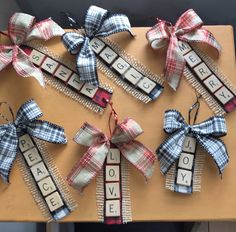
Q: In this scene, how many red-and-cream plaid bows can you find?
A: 3